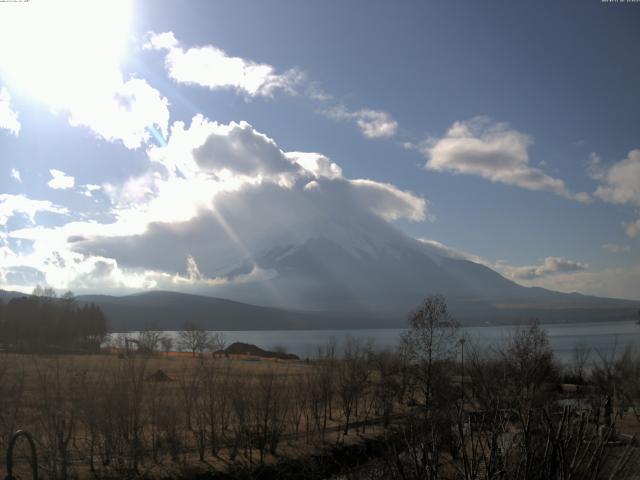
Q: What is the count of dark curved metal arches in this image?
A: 1